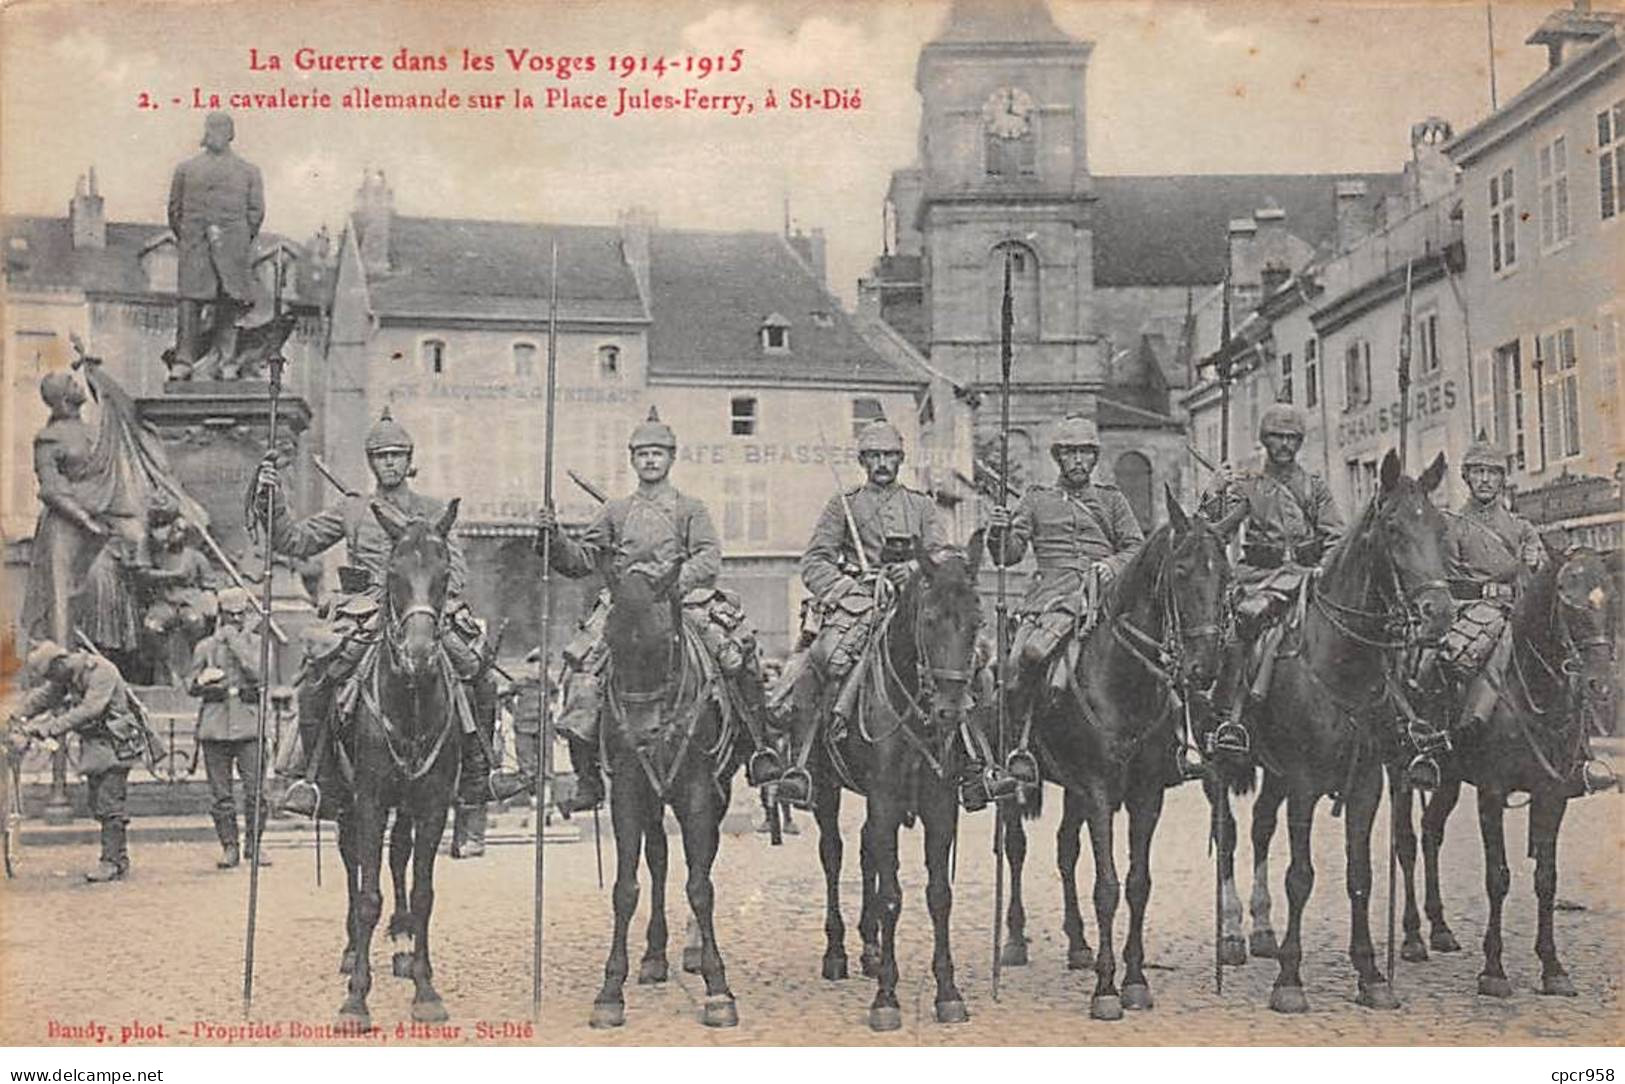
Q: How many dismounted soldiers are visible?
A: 2